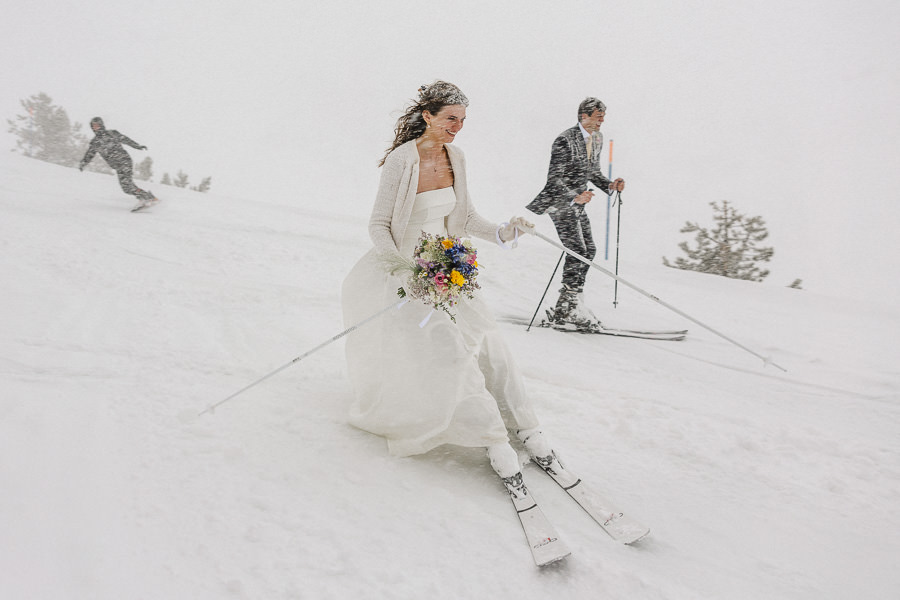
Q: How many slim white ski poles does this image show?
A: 2